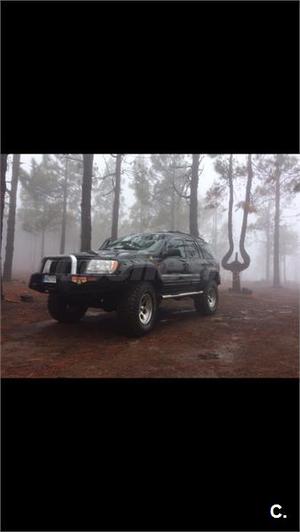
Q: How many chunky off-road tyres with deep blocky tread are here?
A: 3